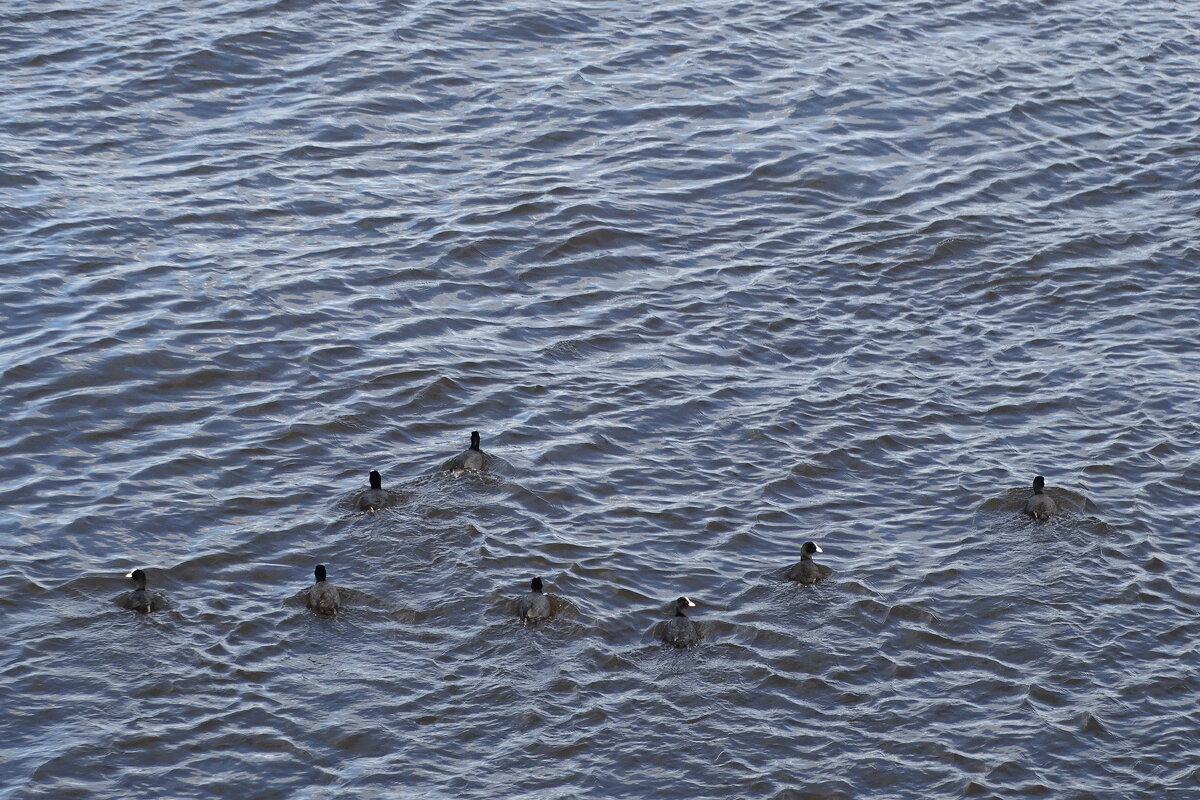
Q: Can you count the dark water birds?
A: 8